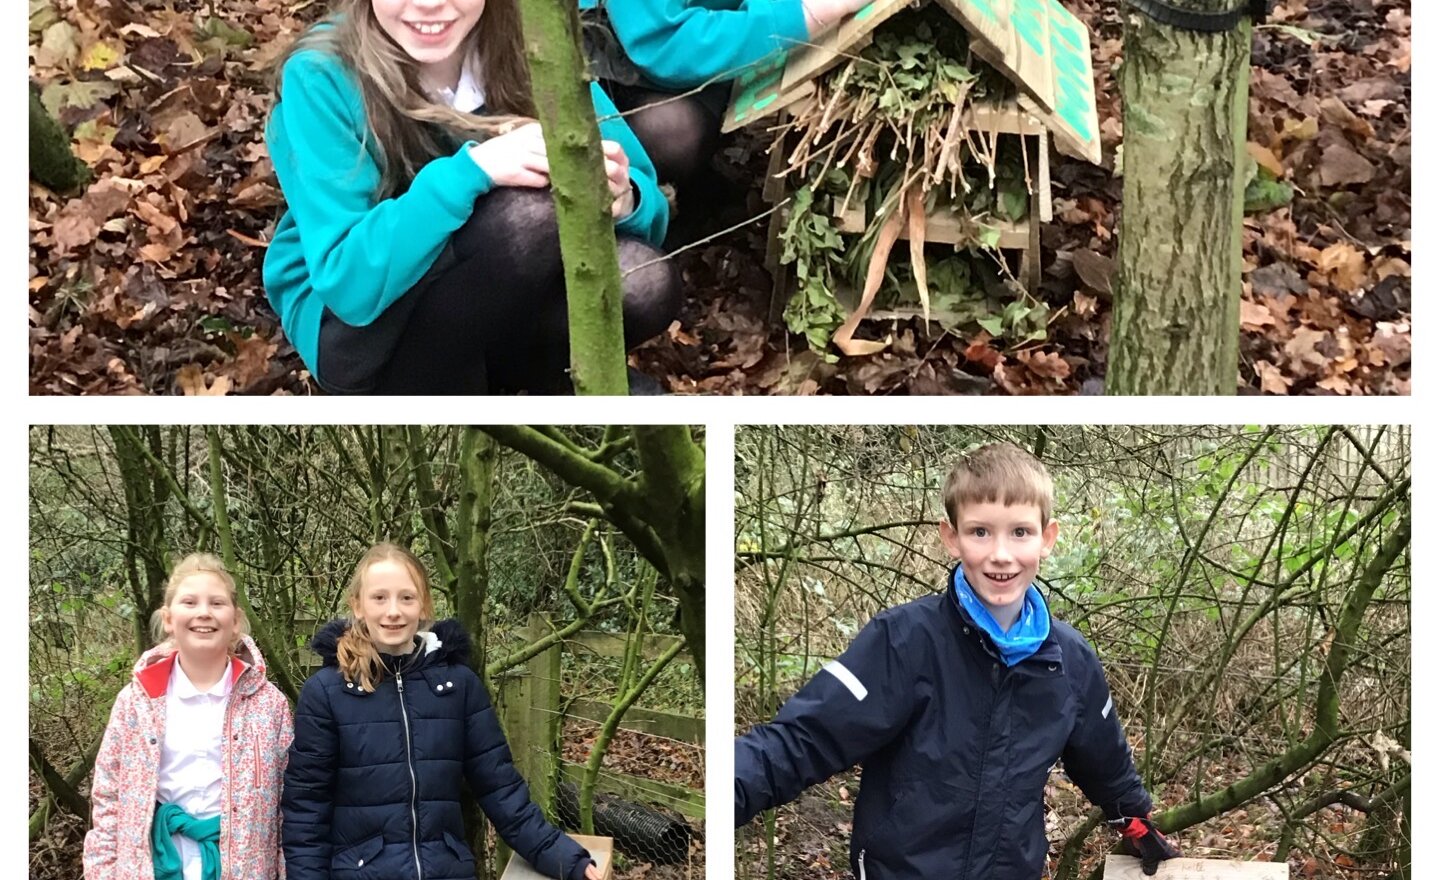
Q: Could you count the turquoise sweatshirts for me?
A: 3